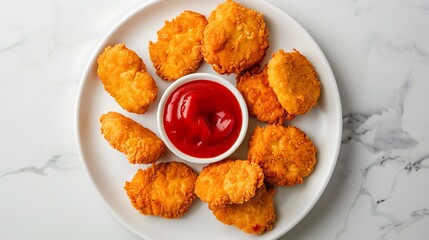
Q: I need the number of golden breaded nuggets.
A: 10